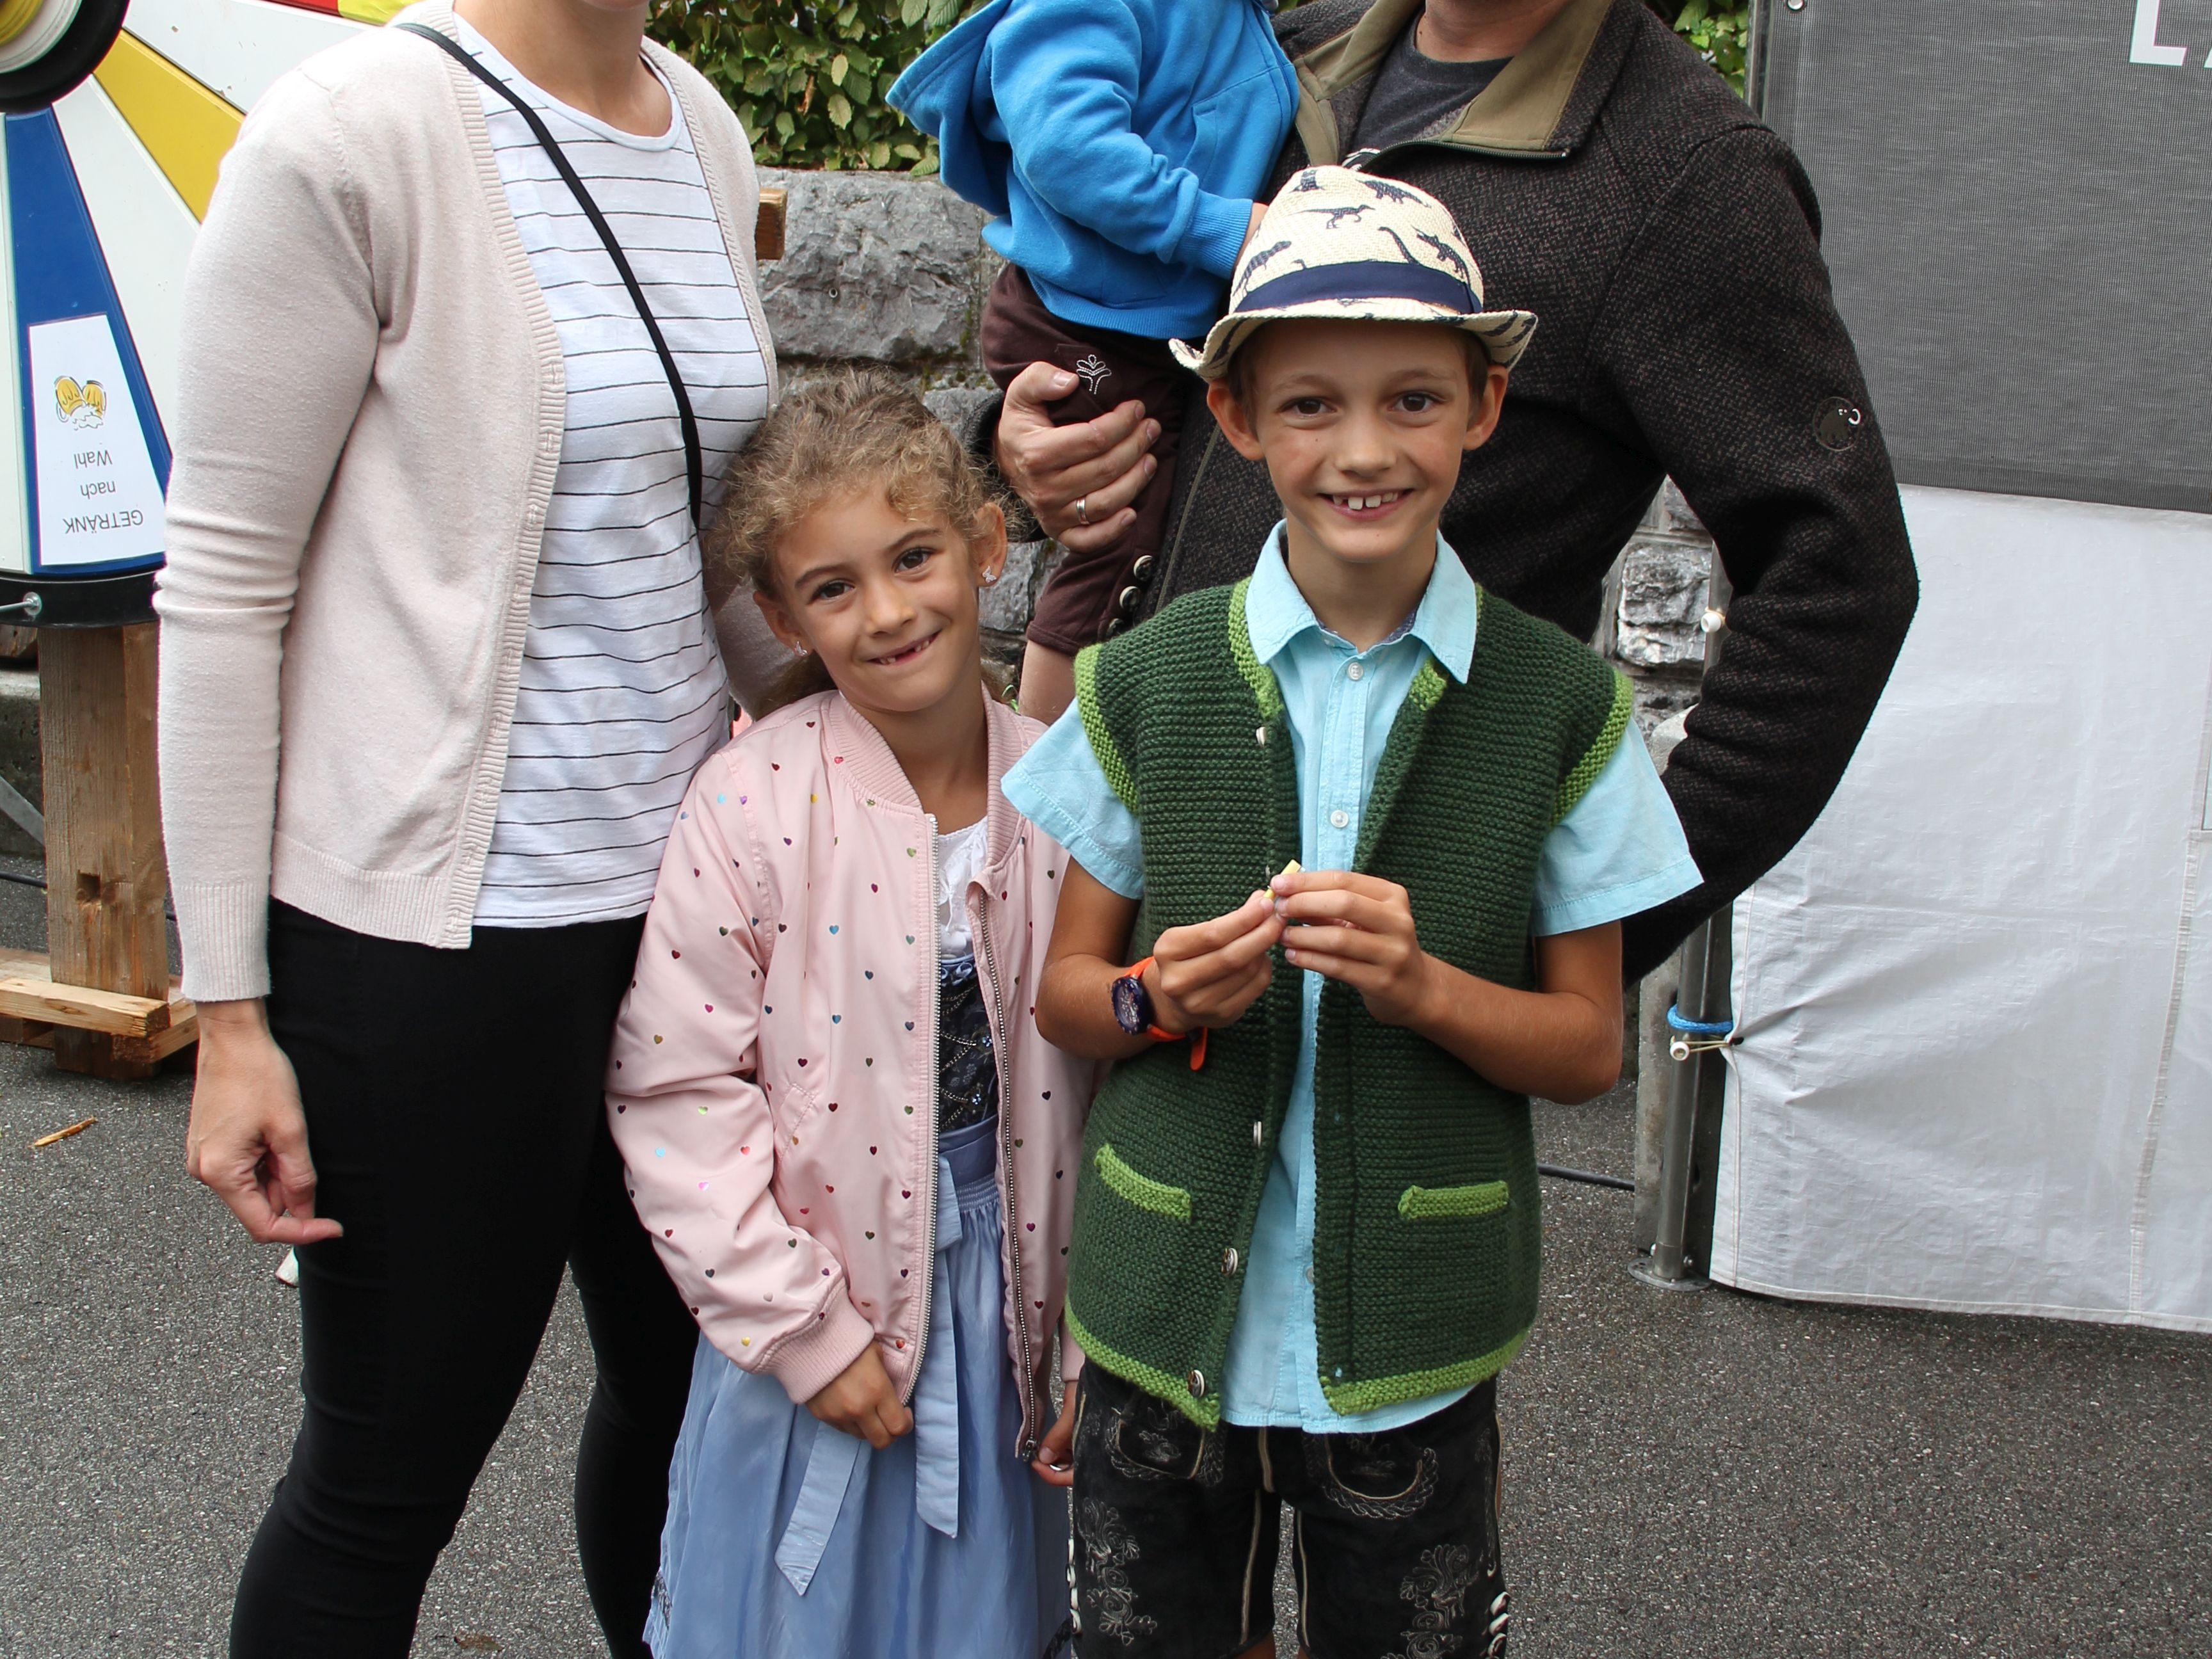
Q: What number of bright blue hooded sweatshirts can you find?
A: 1